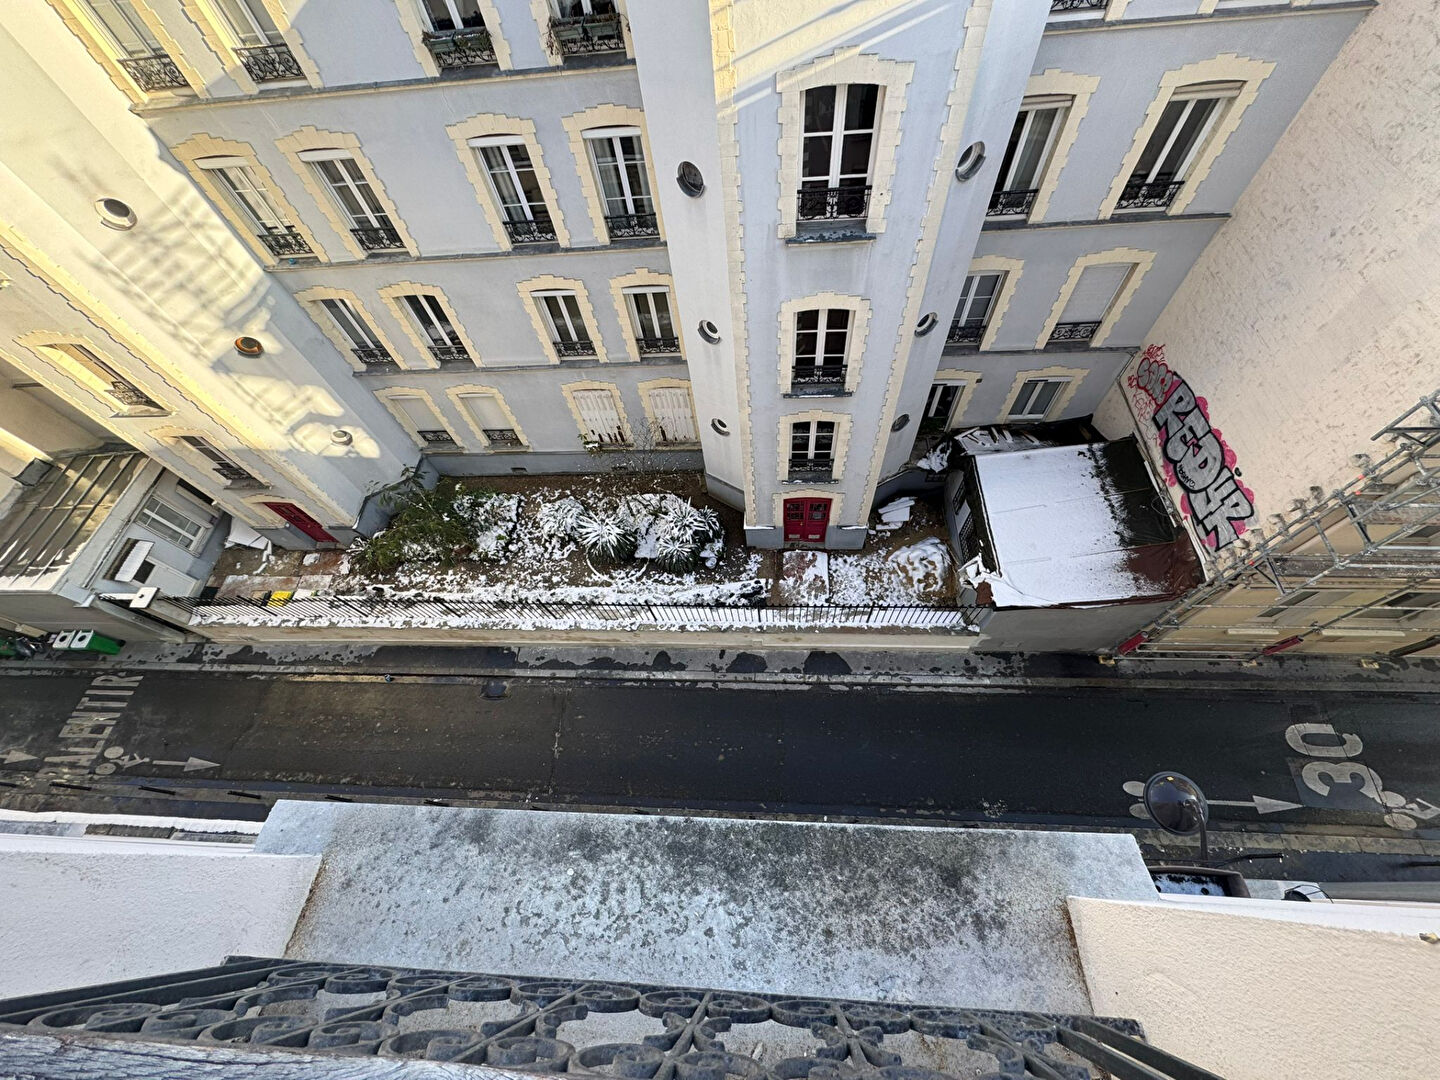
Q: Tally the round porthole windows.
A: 9